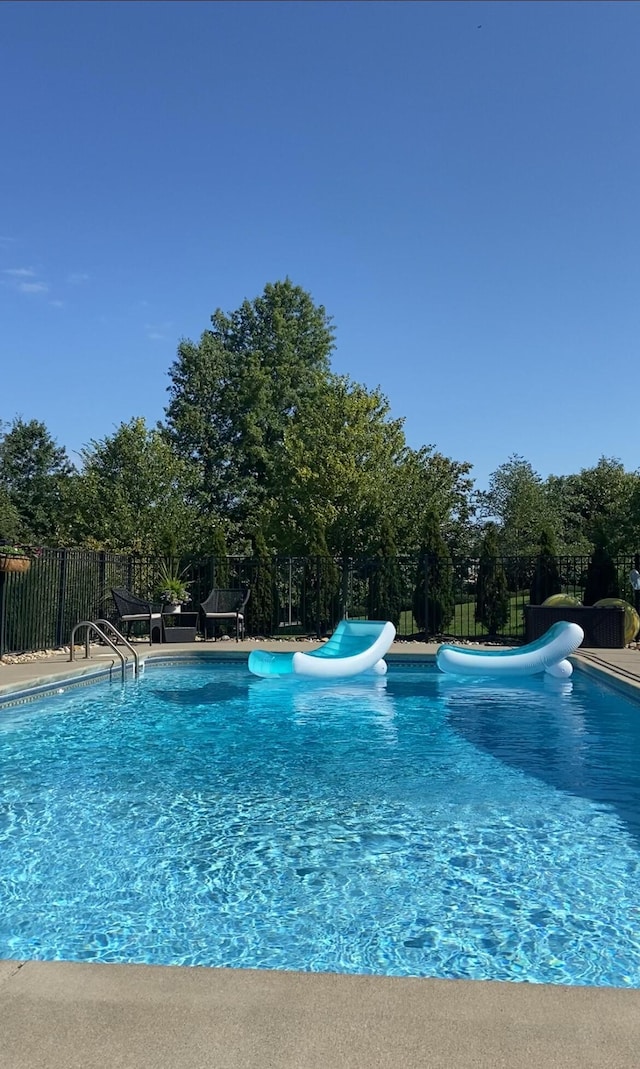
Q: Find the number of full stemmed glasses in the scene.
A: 0